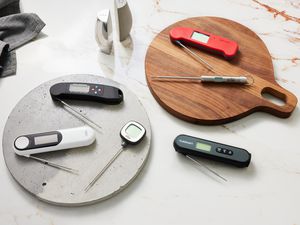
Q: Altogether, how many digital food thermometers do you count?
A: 6